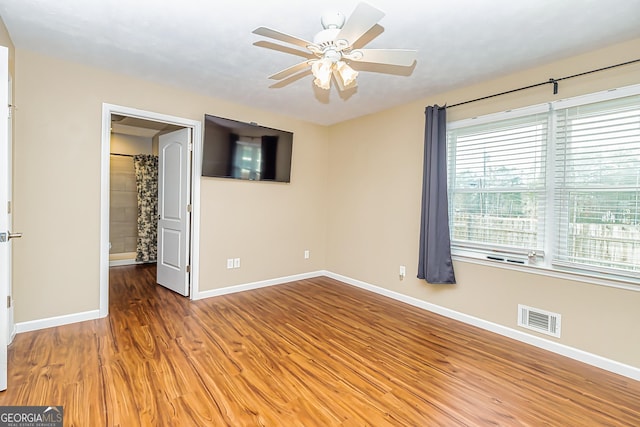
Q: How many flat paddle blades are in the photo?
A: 5